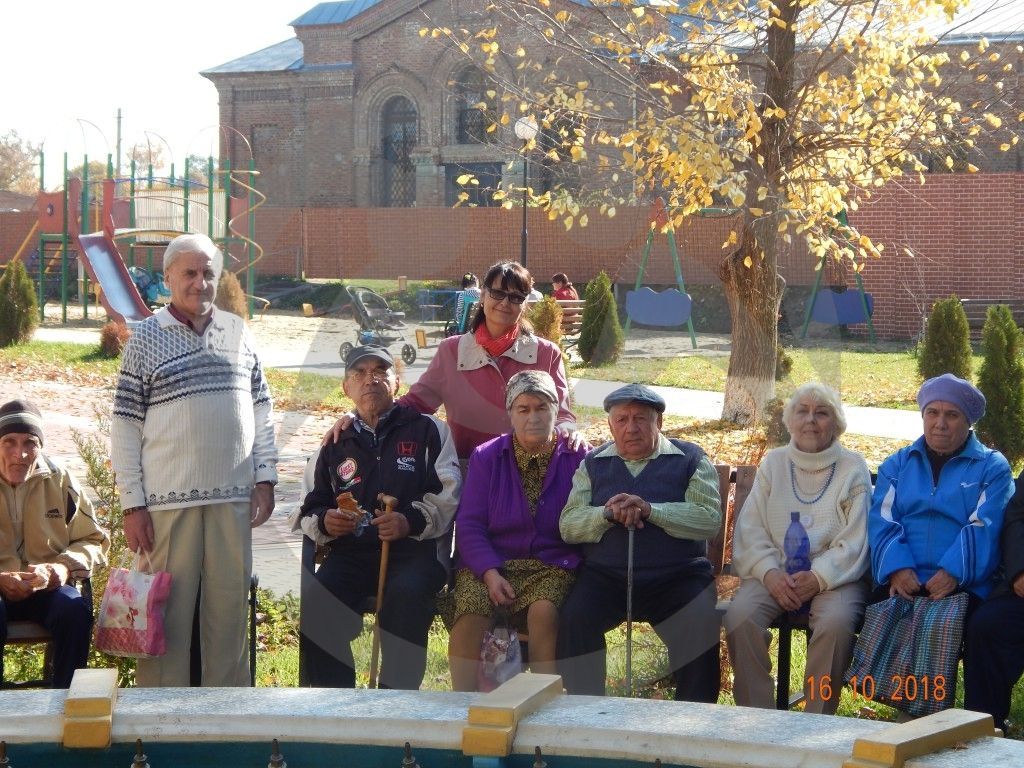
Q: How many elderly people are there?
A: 7